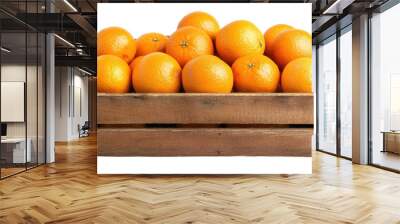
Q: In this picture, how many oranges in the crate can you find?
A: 13